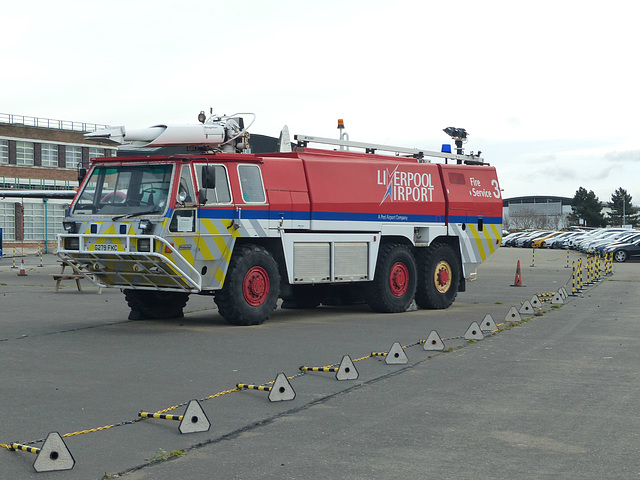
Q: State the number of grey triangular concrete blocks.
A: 14